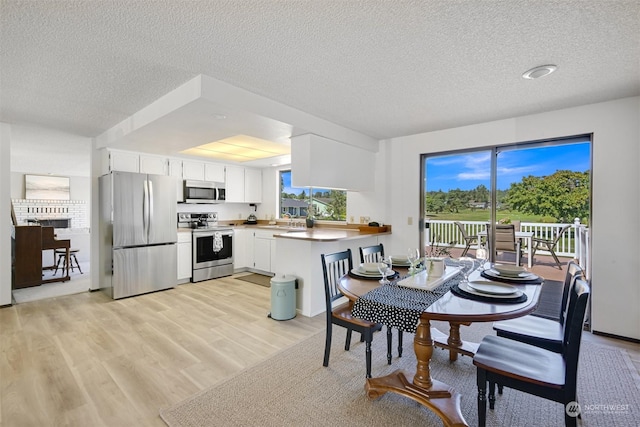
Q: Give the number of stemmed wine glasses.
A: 4